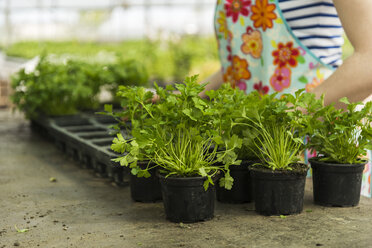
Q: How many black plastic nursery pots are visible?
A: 5